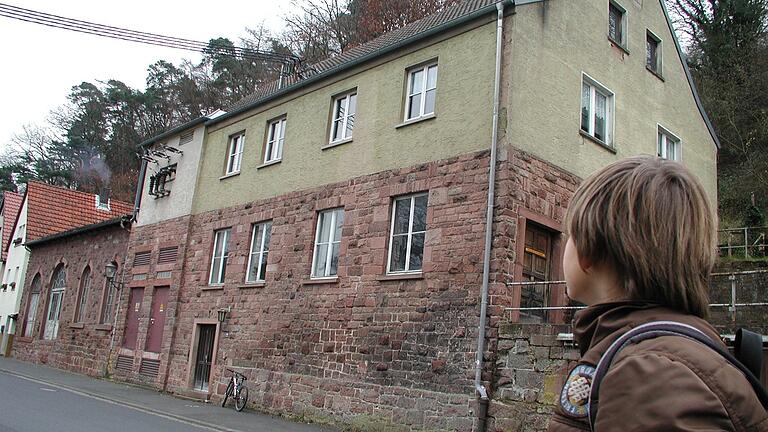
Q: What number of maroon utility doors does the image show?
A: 2